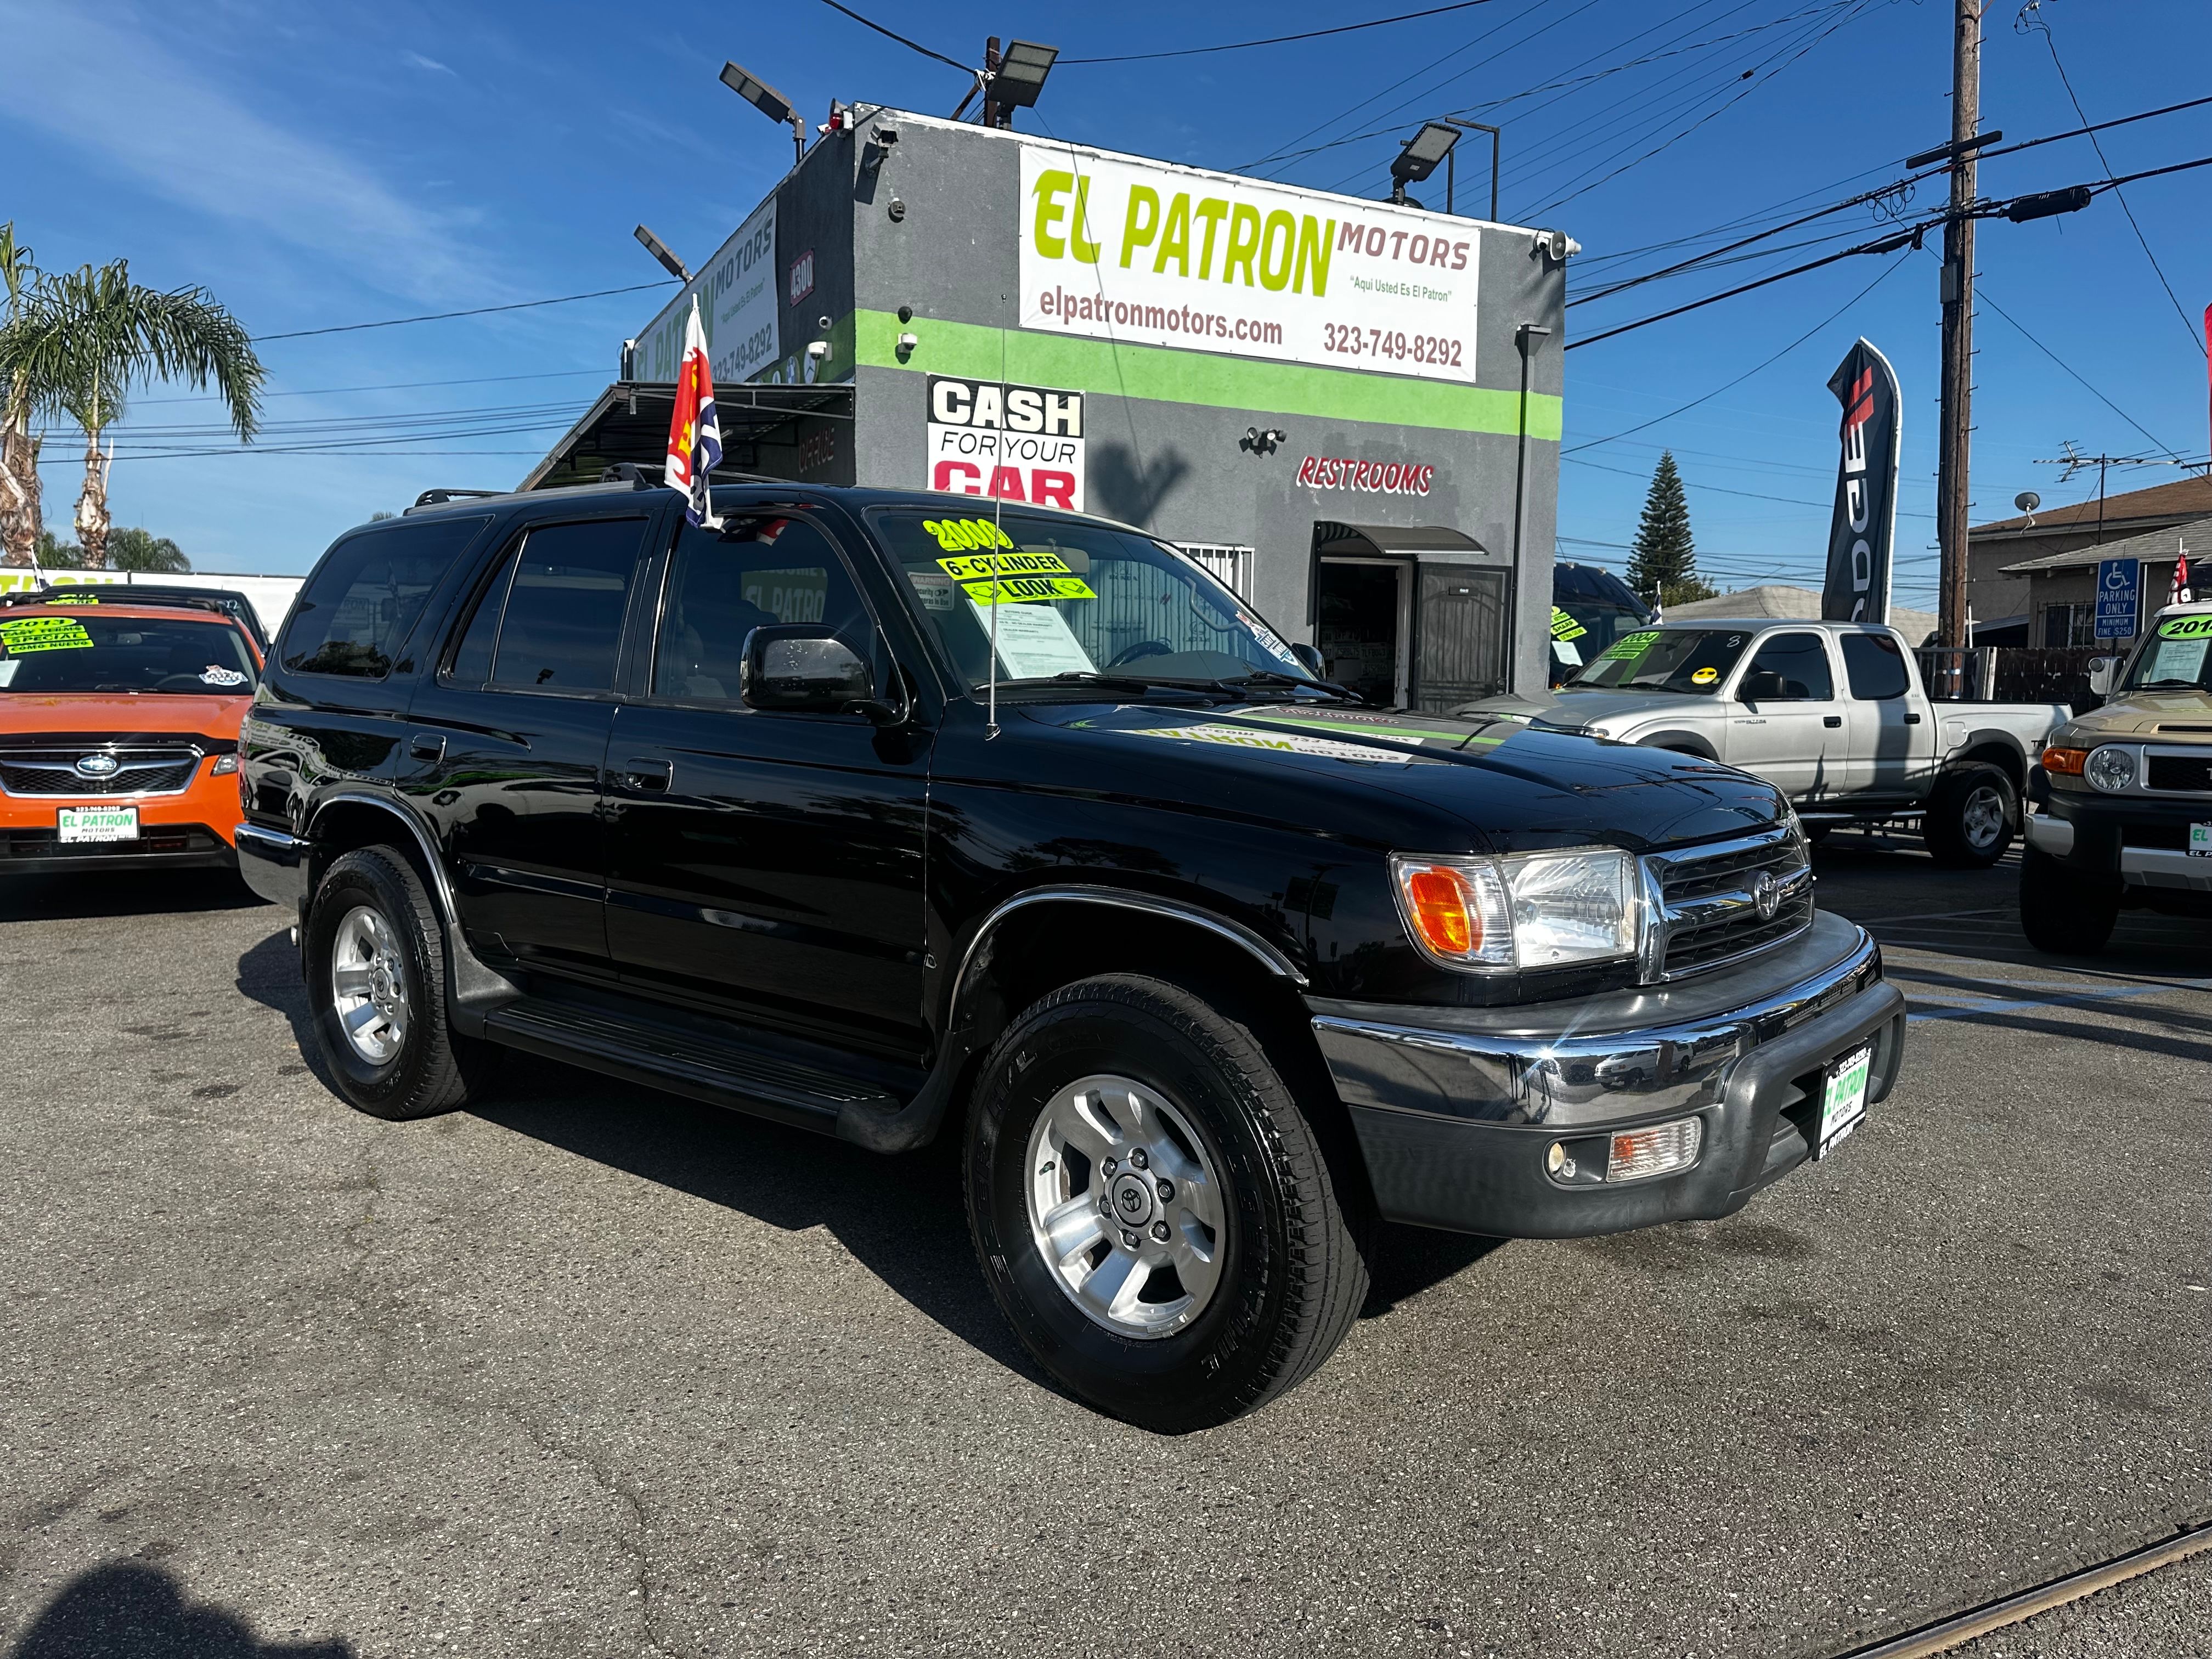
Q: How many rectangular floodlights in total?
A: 4